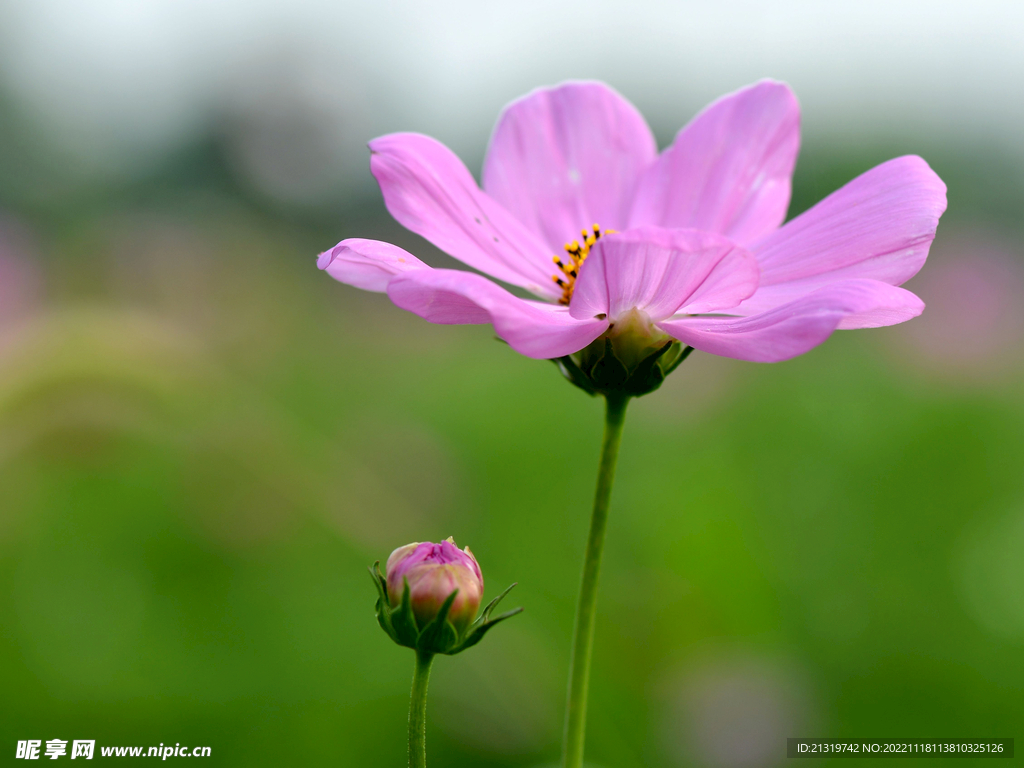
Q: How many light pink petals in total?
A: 8